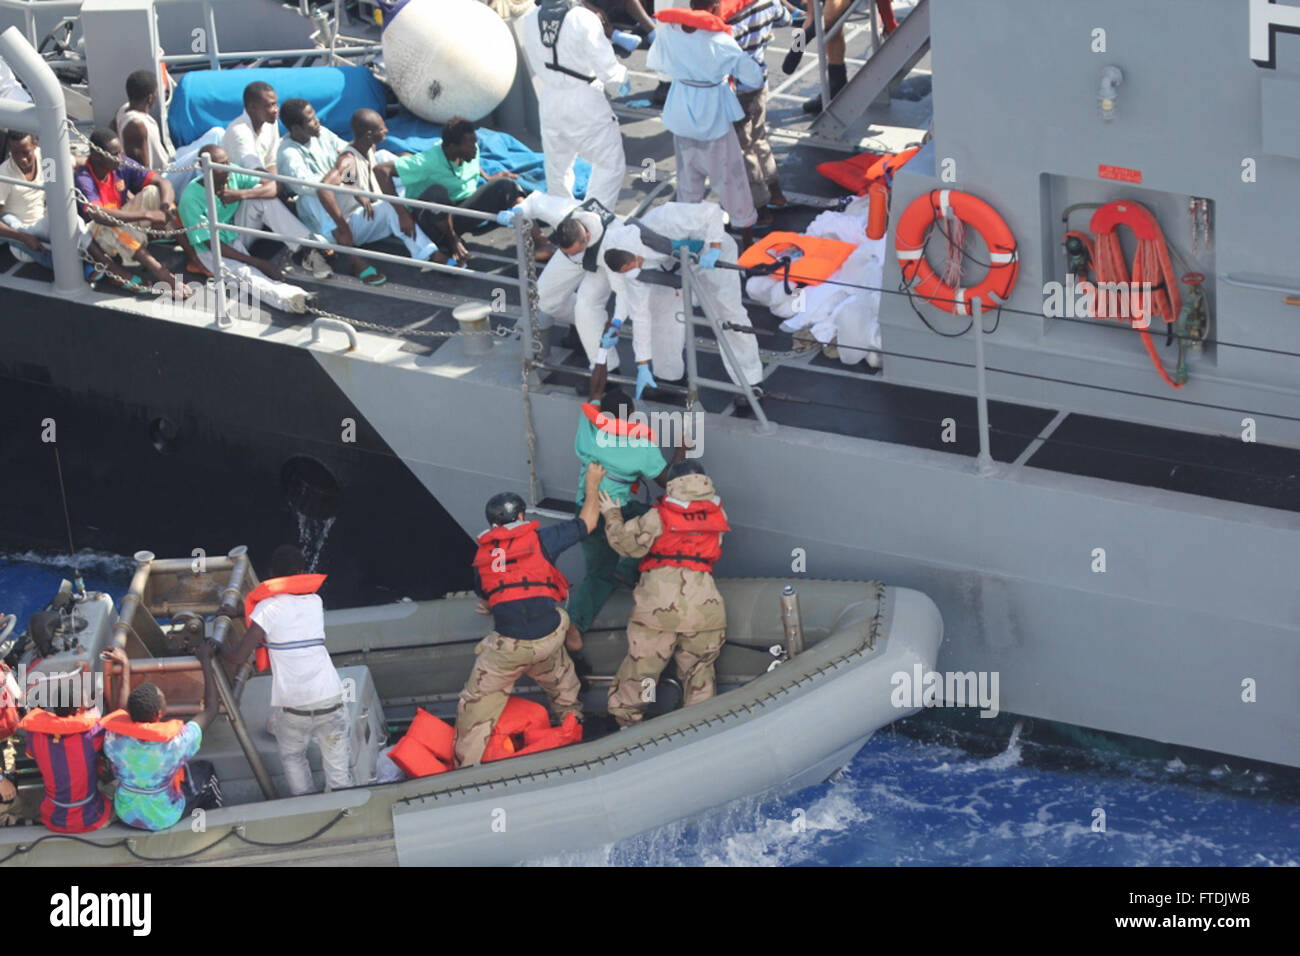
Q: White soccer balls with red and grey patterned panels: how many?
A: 0